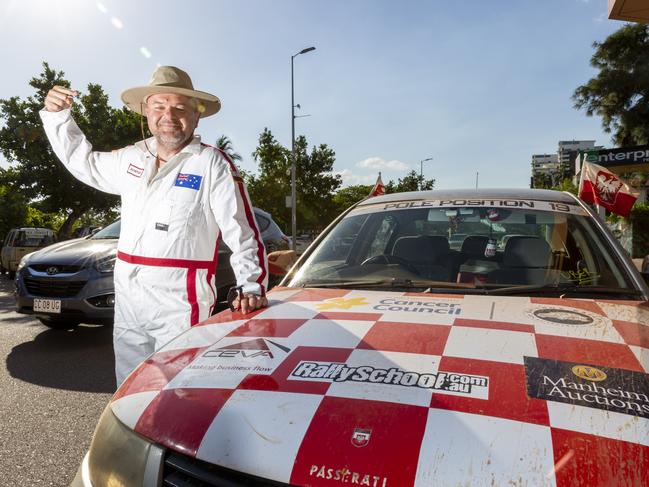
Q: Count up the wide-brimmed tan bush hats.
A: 1